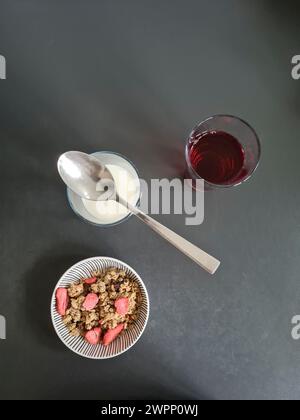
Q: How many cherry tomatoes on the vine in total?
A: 0